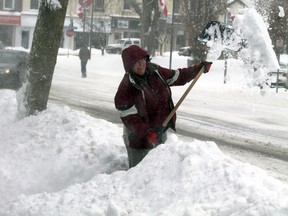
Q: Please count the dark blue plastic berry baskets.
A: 0